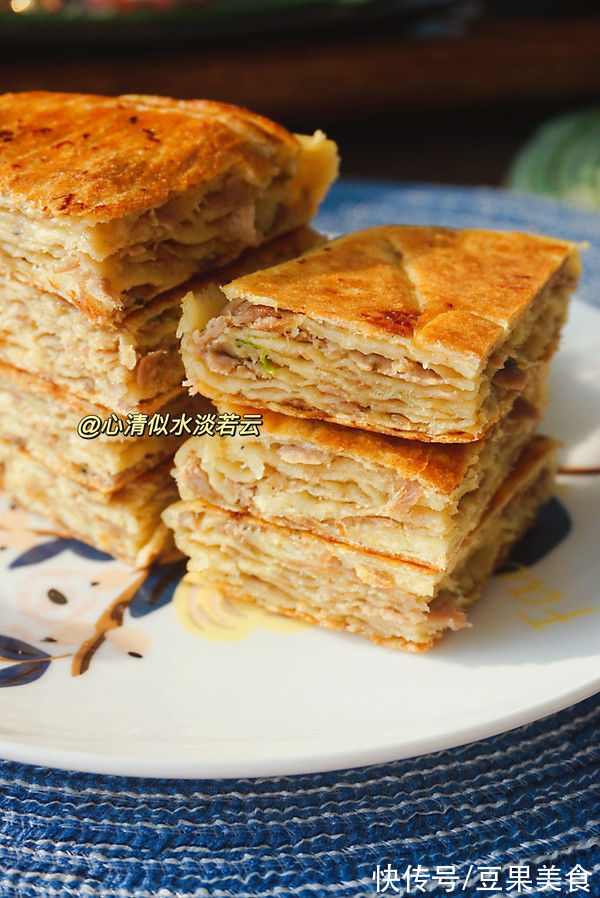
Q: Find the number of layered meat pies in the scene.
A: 7